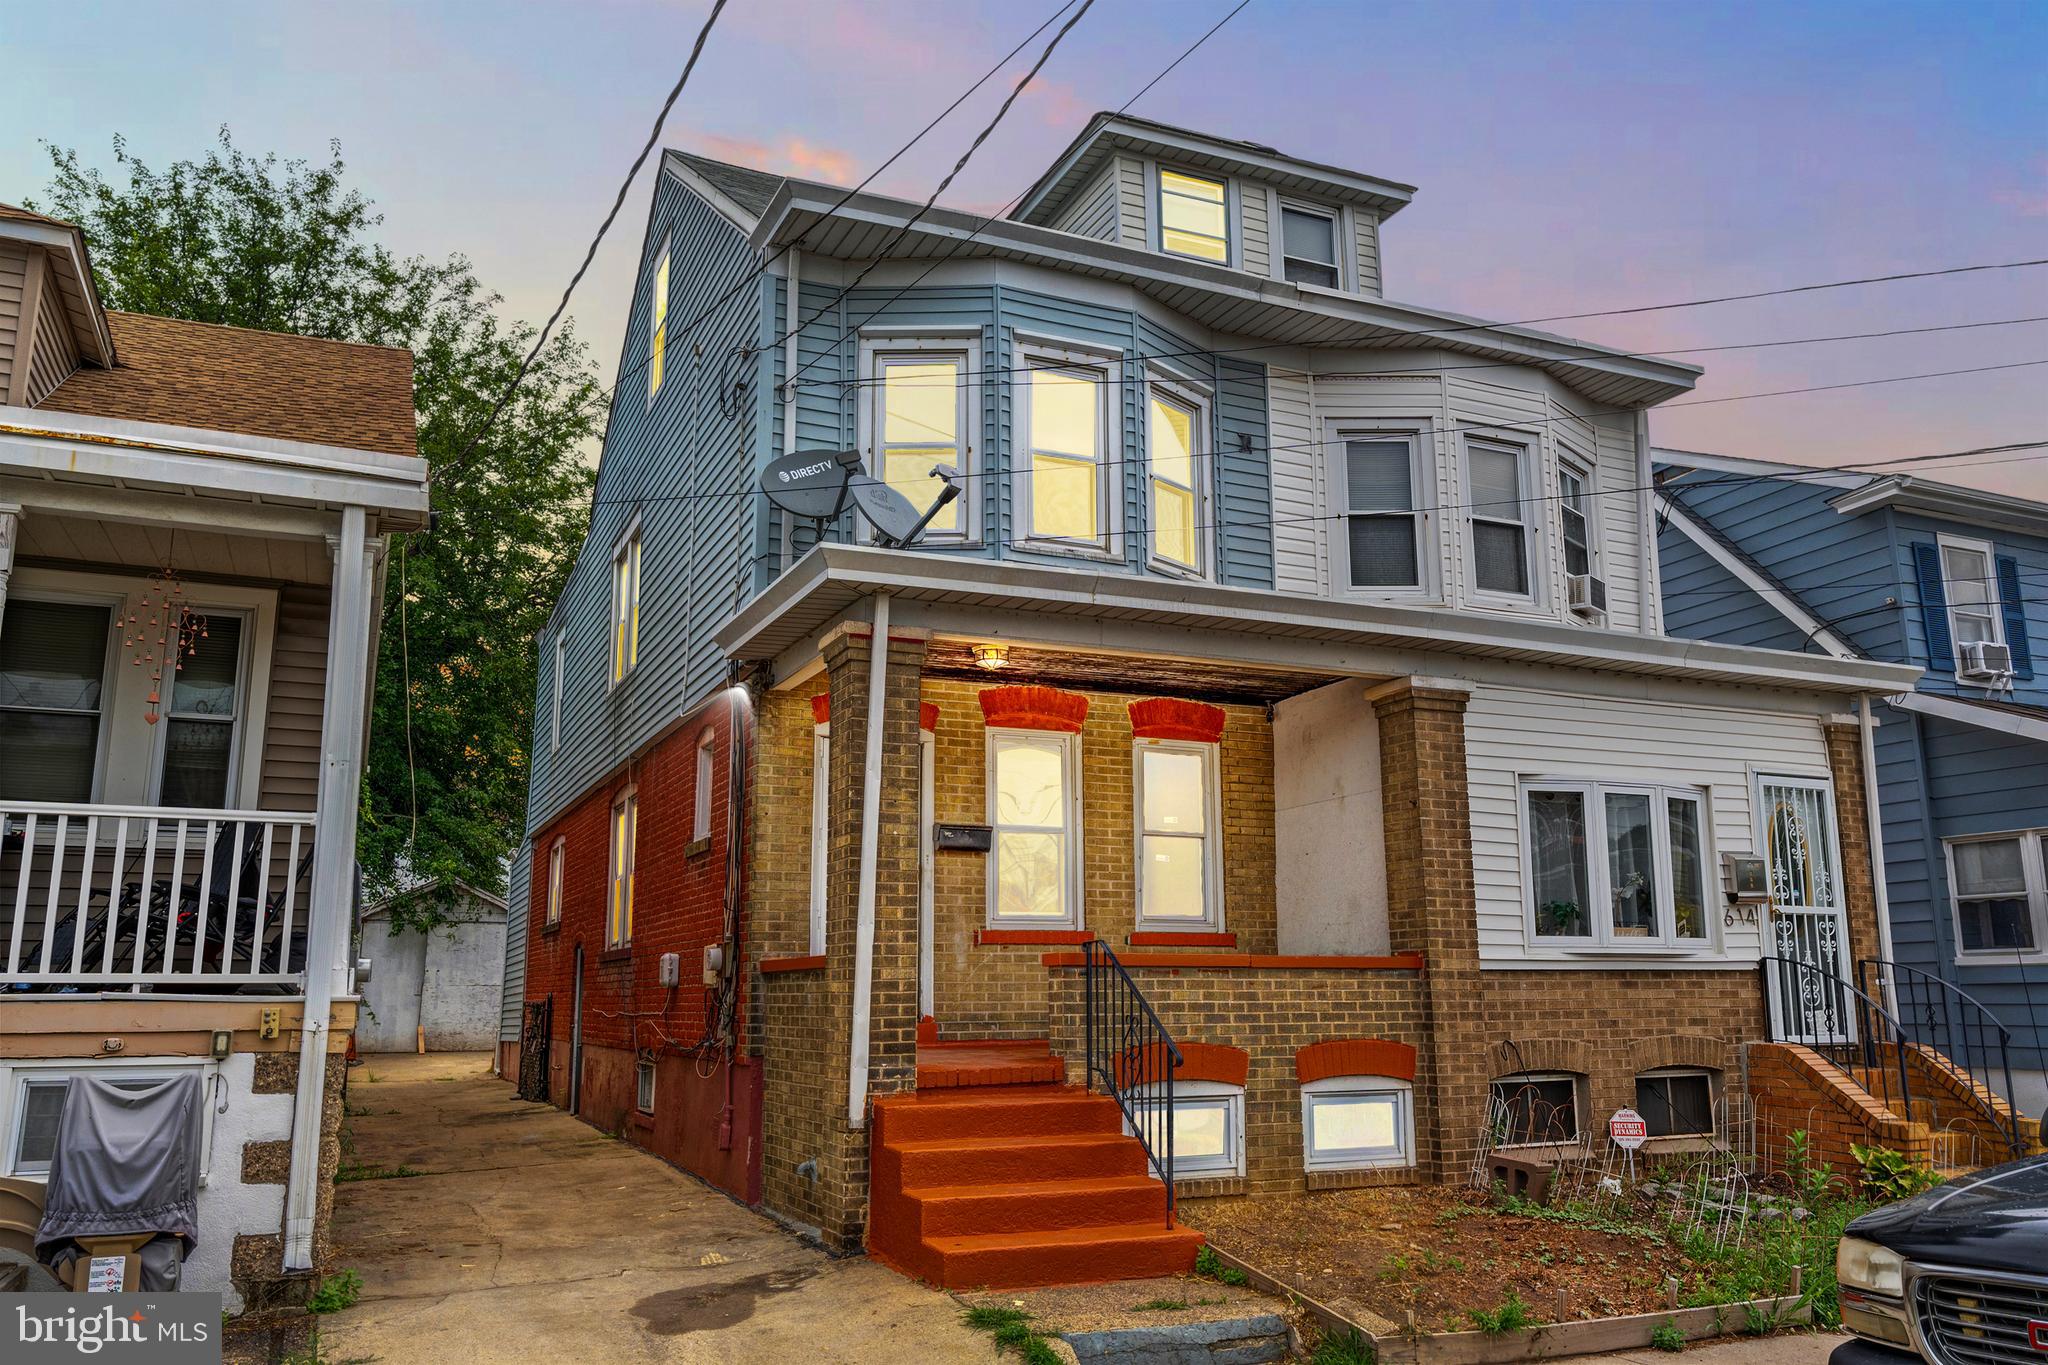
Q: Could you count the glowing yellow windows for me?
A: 12